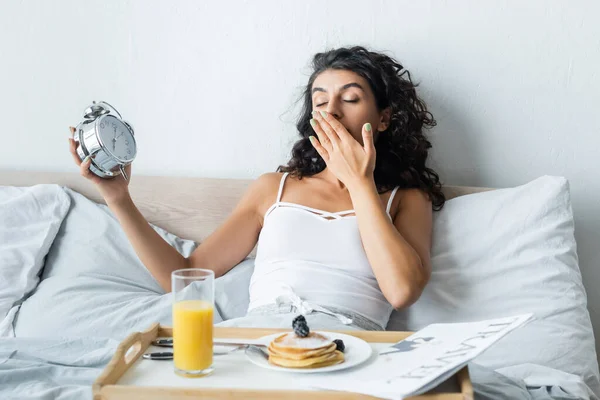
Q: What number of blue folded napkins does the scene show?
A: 0